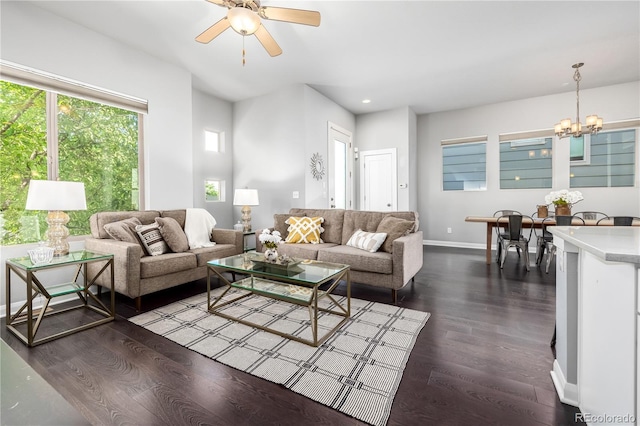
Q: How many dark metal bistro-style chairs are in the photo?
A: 6